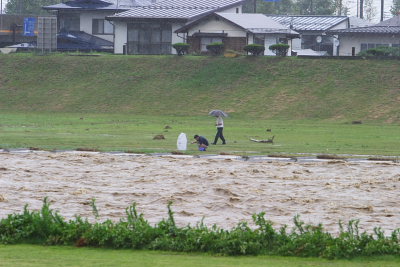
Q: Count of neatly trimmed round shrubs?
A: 4